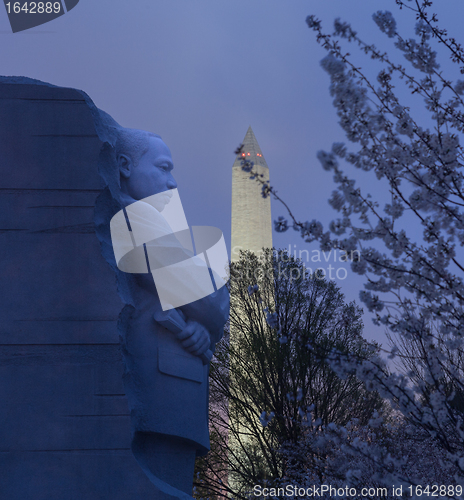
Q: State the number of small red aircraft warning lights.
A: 4